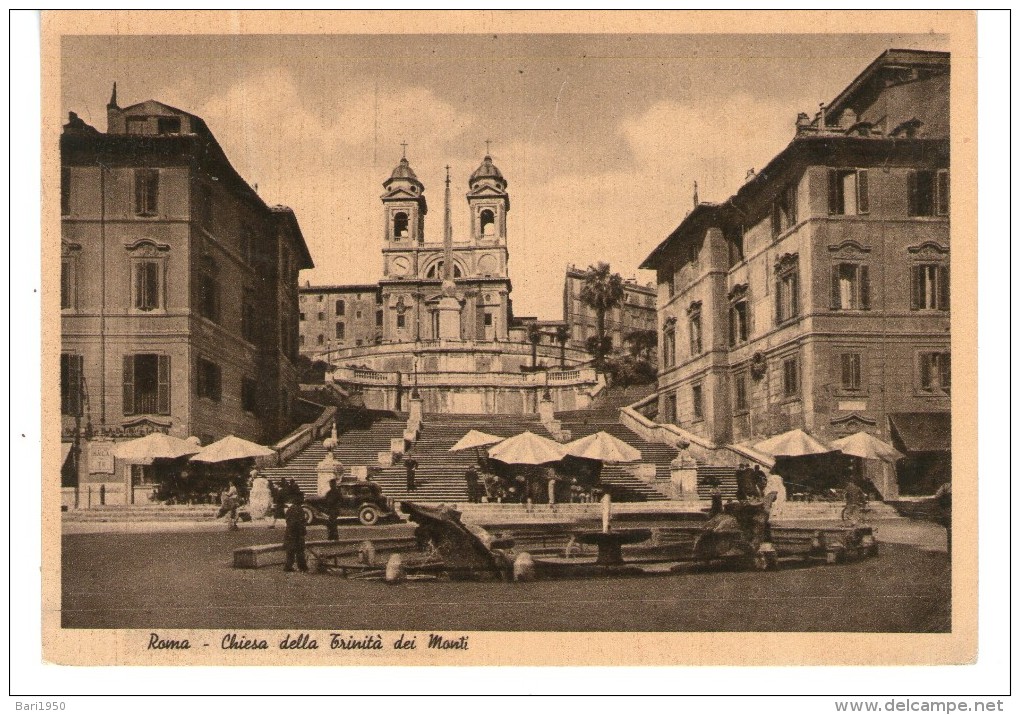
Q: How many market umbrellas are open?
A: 7